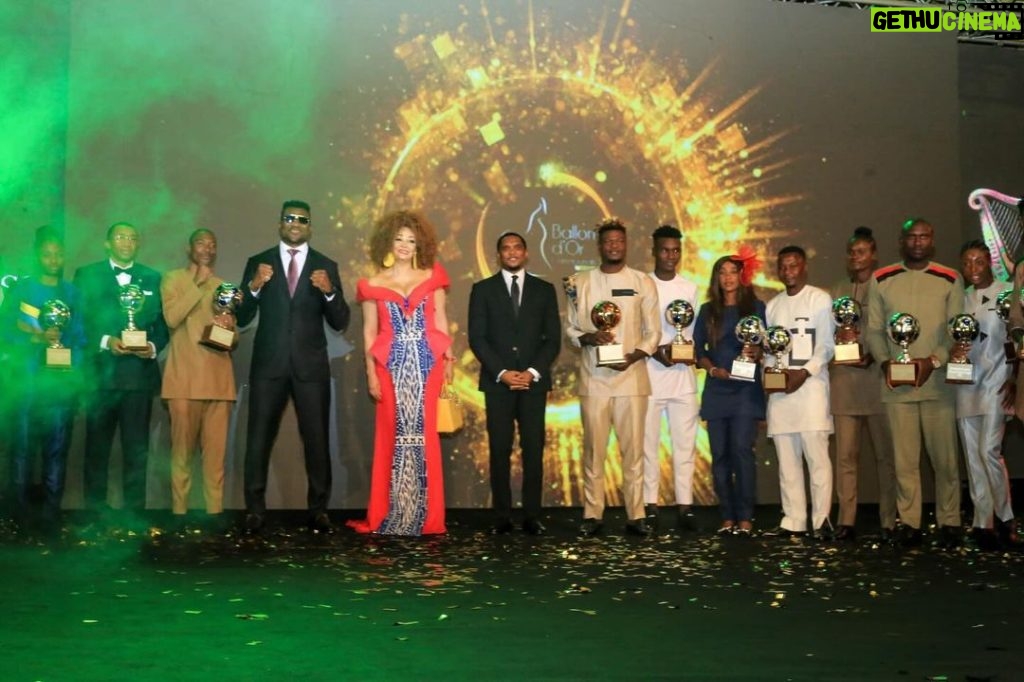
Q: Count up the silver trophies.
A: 10